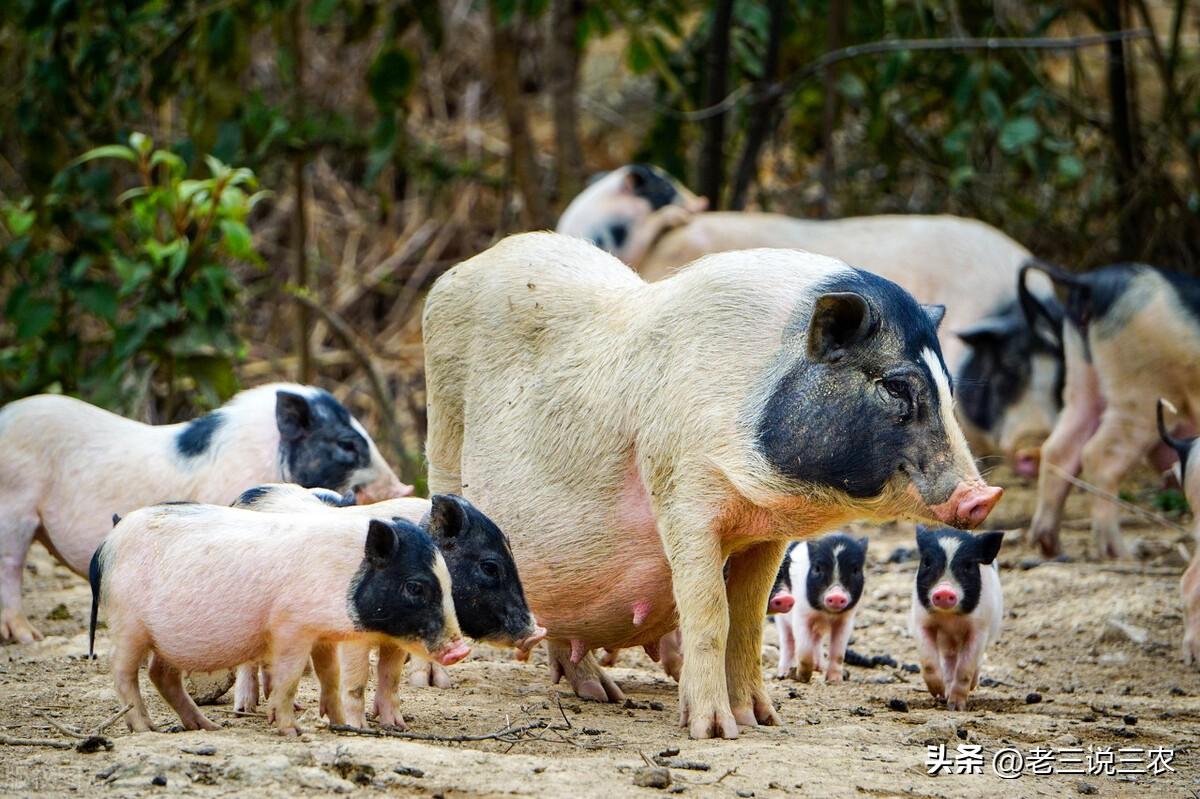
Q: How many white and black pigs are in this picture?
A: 12